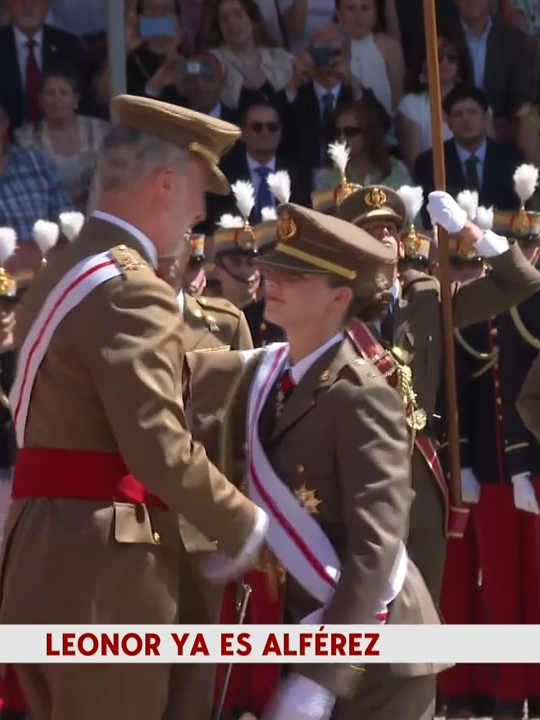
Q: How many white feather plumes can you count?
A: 12